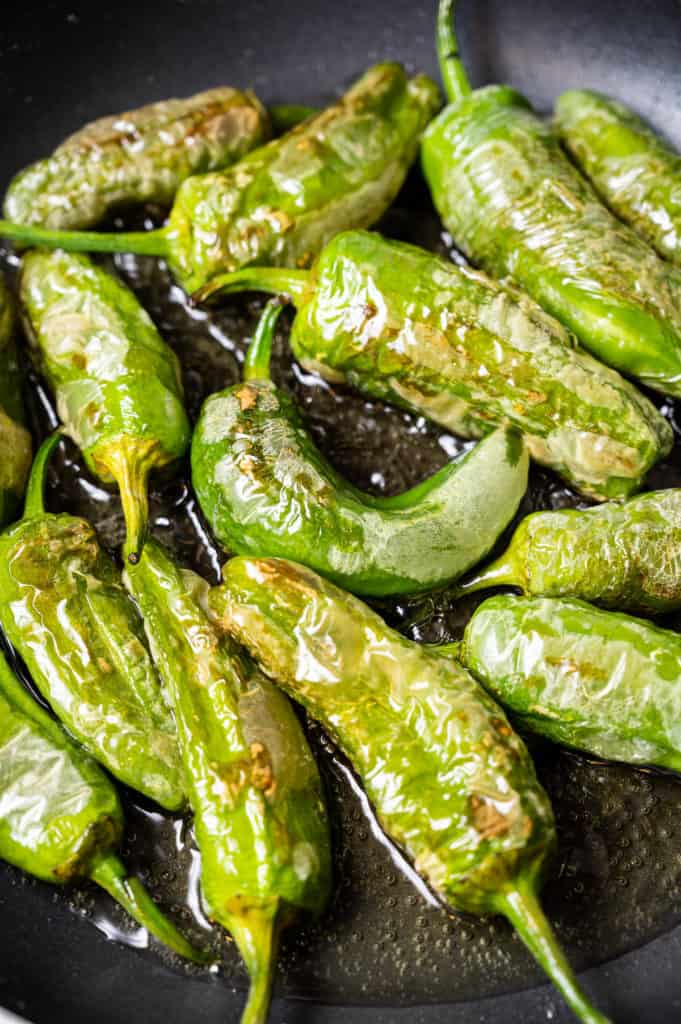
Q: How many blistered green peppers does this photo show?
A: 14